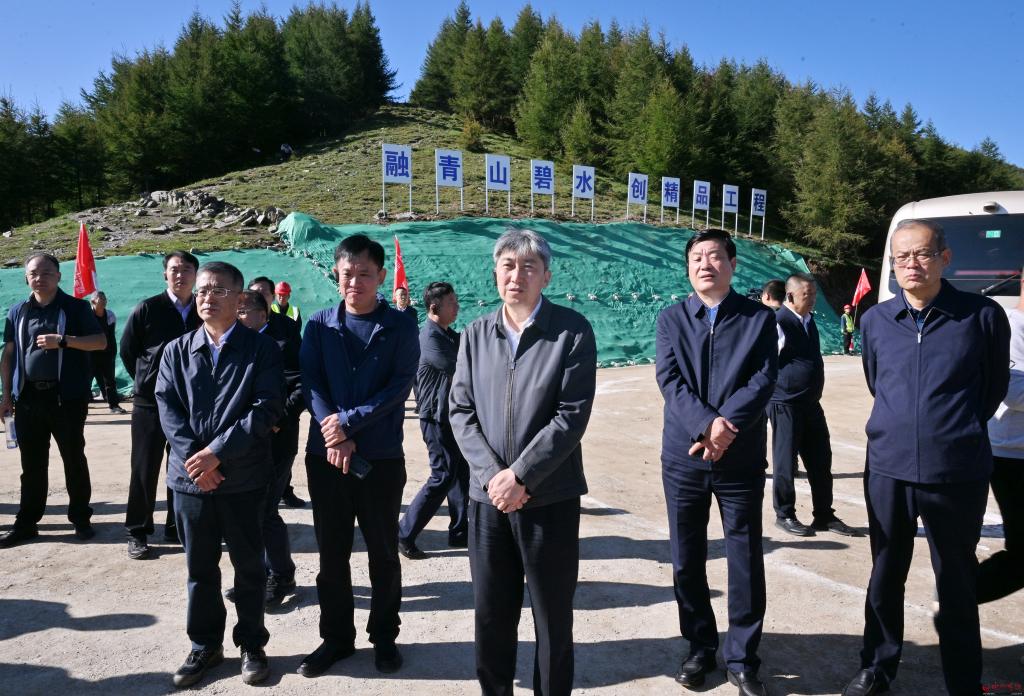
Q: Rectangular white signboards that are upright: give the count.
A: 10